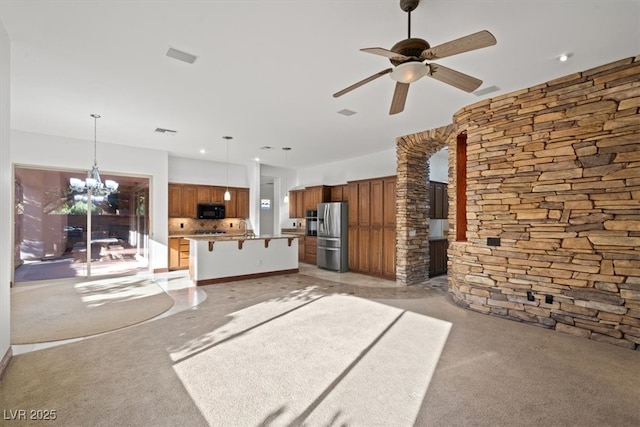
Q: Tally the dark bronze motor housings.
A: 1